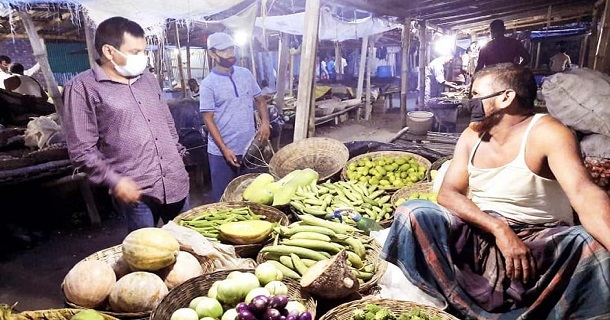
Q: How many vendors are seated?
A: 1